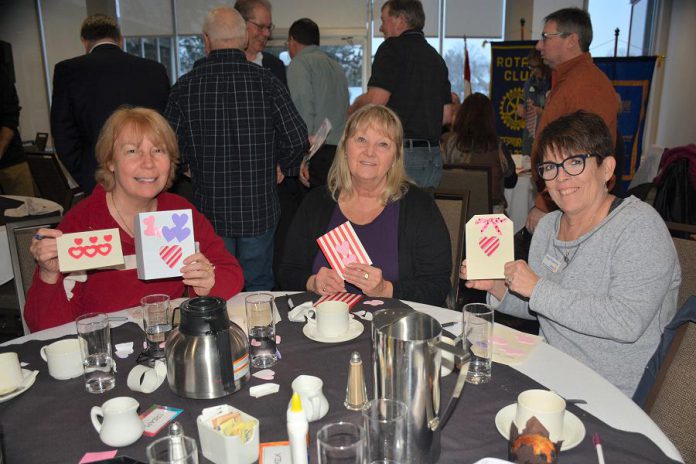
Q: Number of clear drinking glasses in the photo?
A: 7